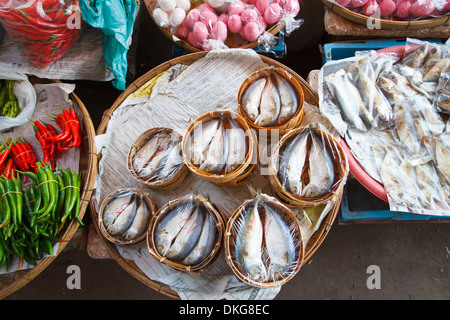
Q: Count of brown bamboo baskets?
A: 11